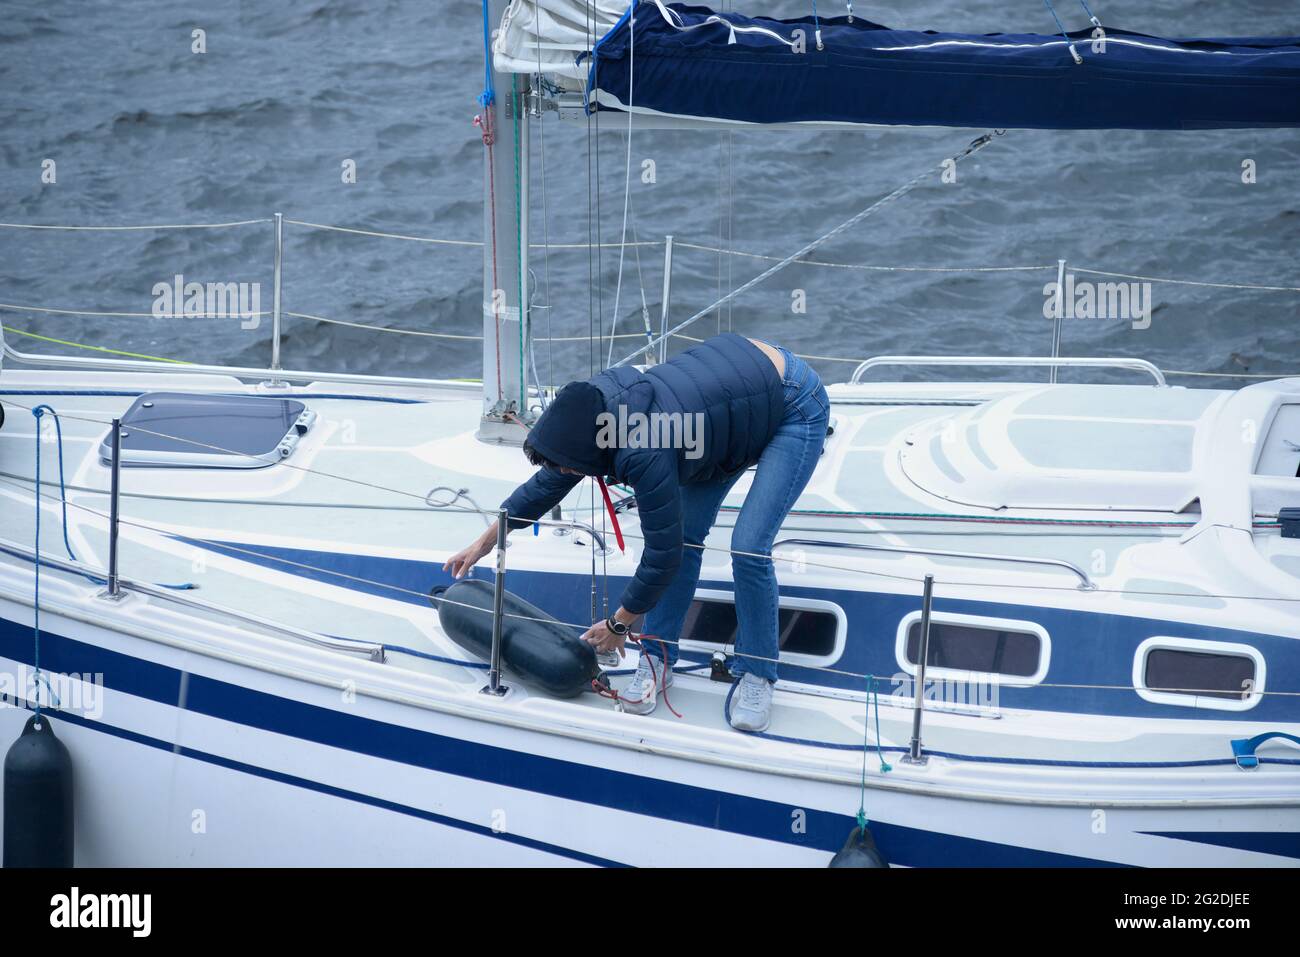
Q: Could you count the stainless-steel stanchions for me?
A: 6